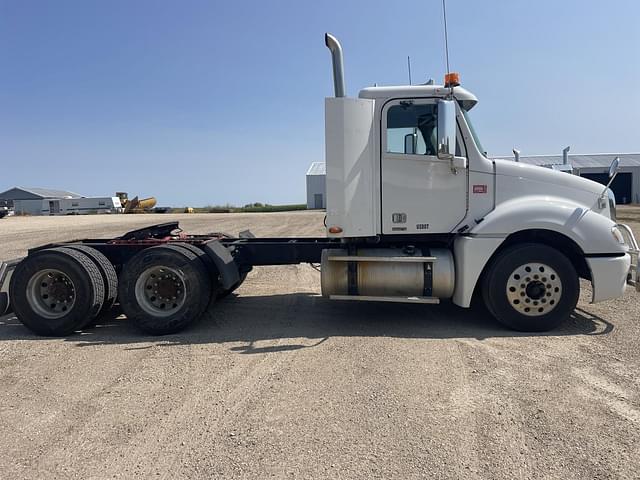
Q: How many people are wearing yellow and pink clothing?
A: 0